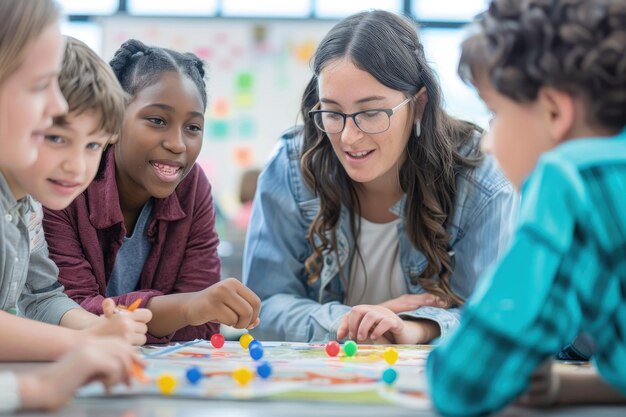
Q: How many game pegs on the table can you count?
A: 12